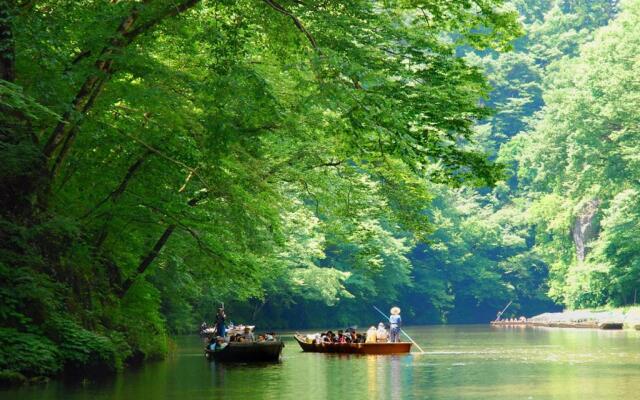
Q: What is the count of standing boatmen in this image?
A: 3